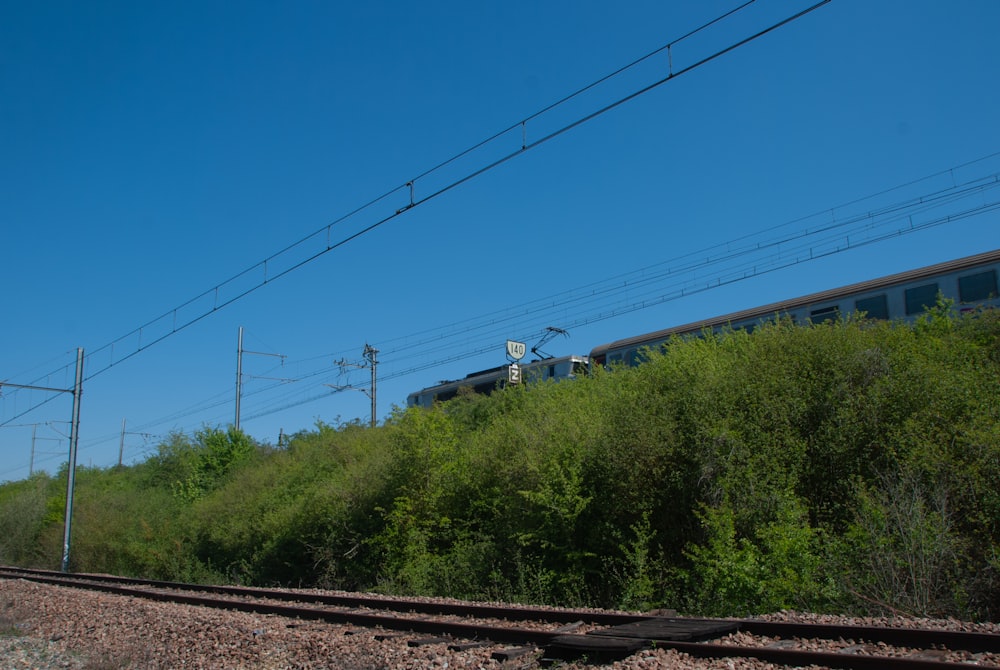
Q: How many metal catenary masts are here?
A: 5